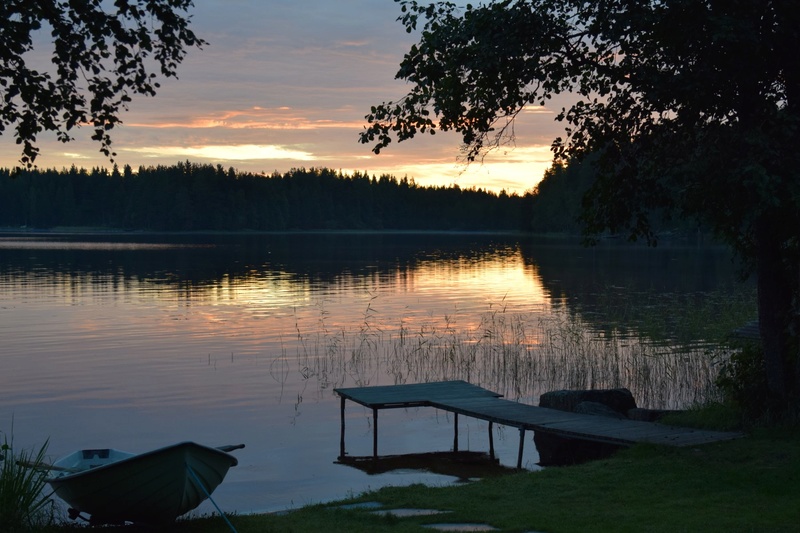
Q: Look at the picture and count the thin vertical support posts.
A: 5